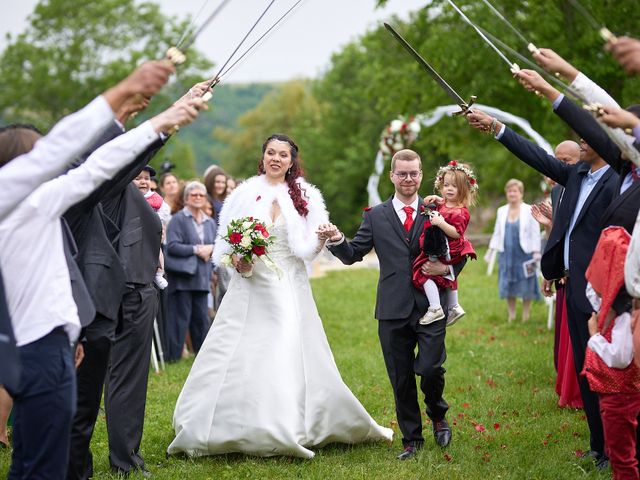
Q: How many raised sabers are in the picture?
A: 9